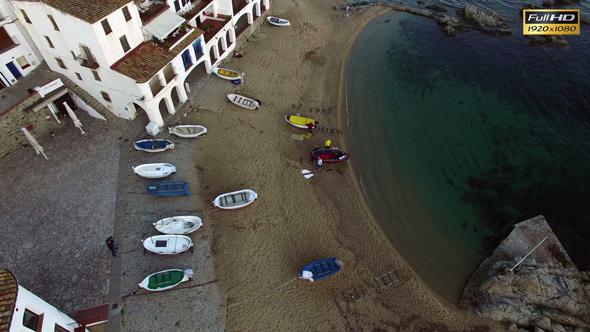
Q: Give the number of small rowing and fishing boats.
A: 14